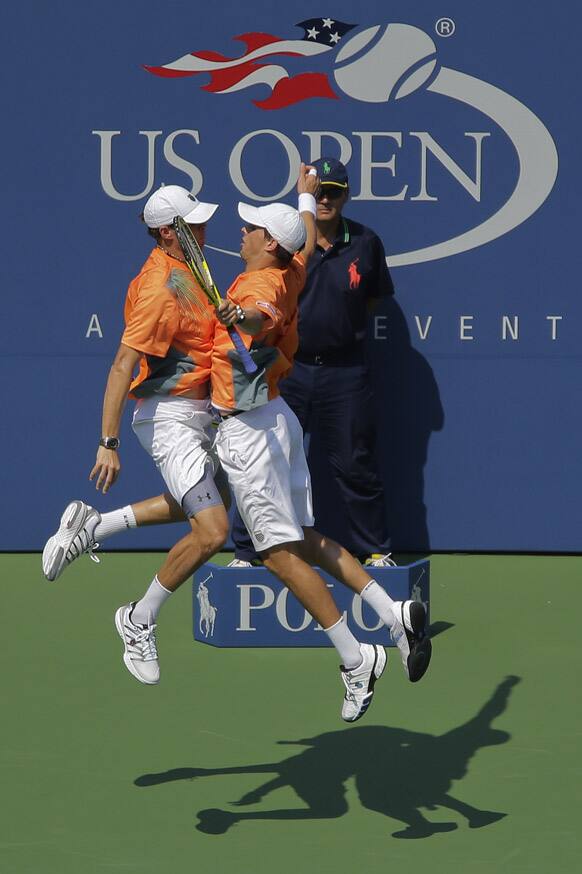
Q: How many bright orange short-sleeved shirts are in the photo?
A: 2